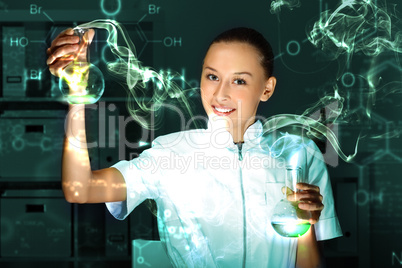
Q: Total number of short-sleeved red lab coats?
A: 0